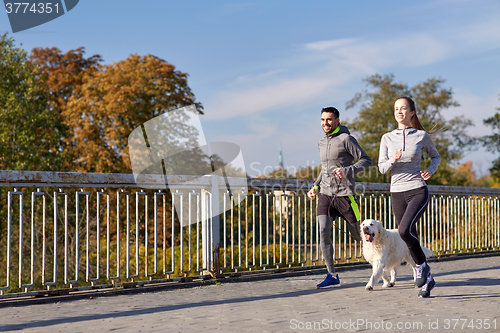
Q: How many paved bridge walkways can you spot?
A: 1